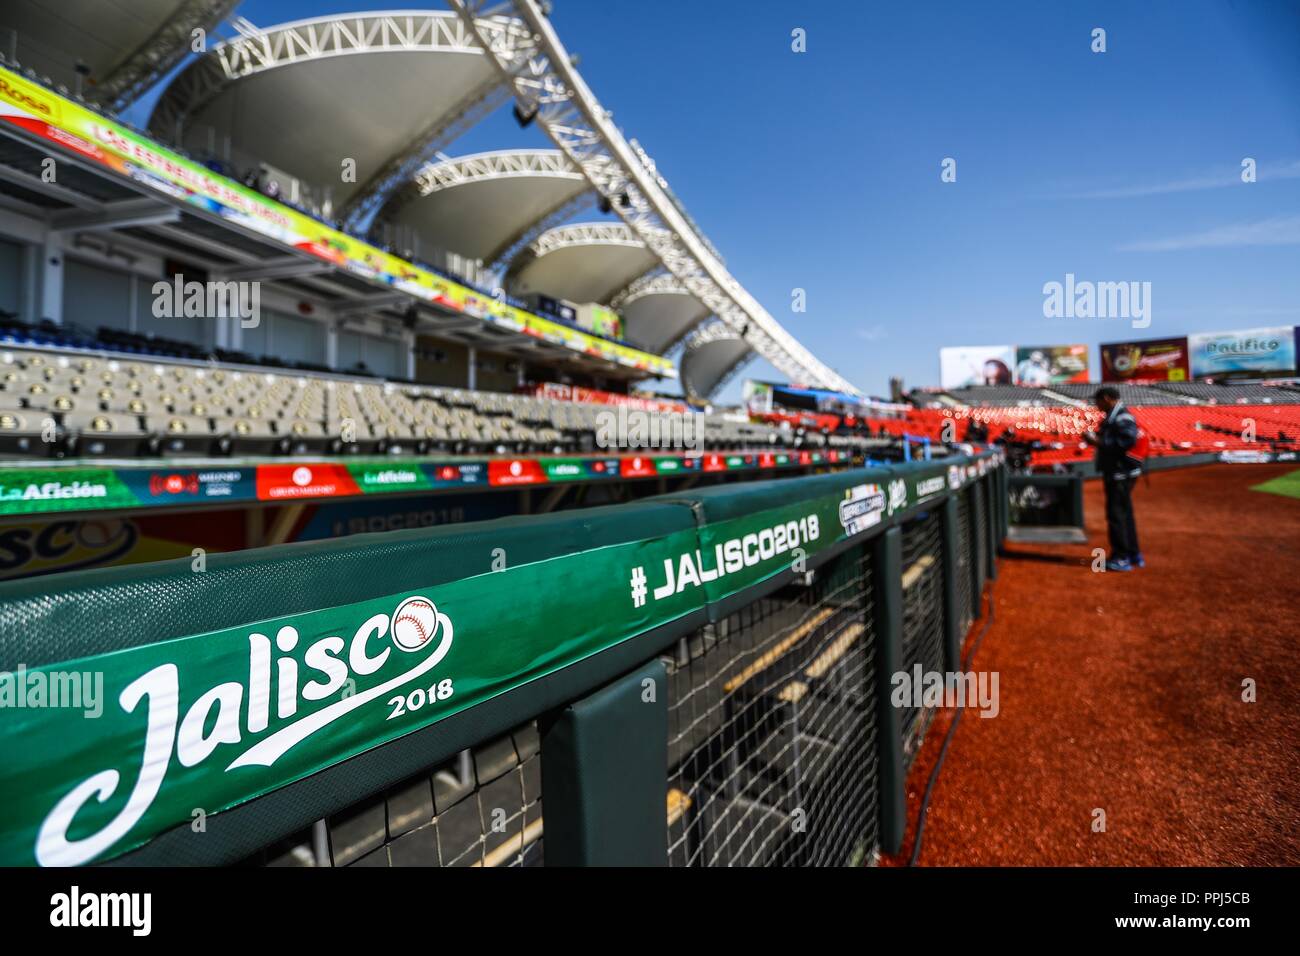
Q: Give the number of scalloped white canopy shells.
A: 6